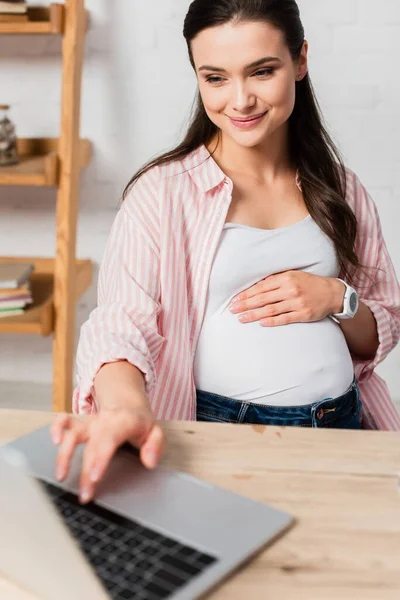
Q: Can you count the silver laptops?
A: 1